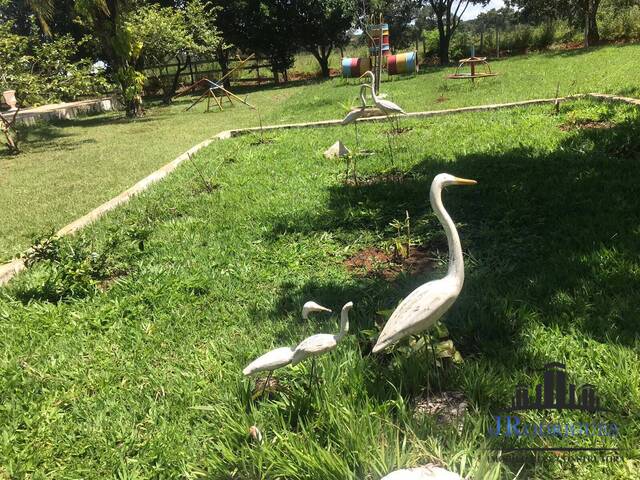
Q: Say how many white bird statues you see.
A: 5